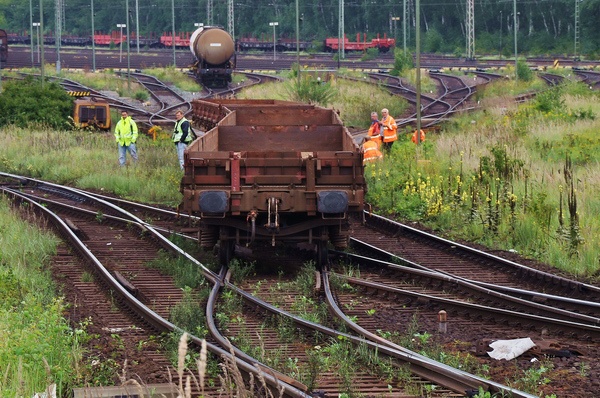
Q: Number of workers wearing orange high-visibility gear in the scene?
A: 4